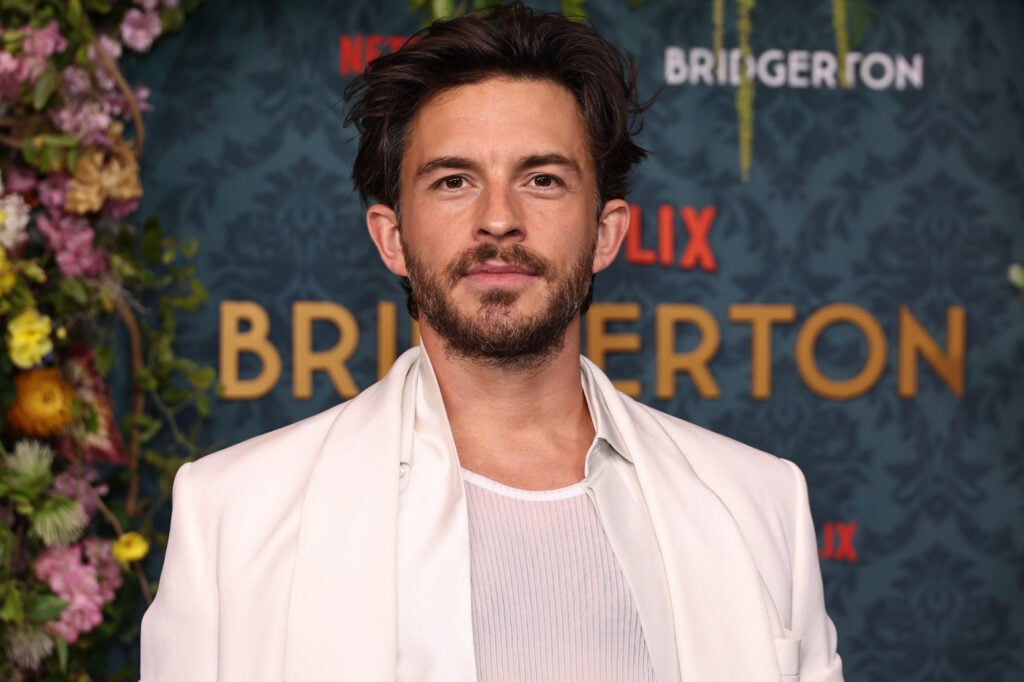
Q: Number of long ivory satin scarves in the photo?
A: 1